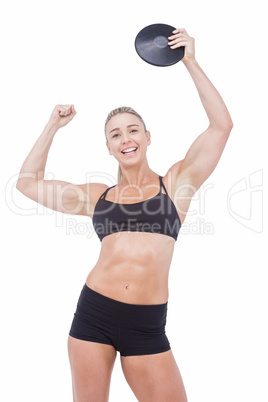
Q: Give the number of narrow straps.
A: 4